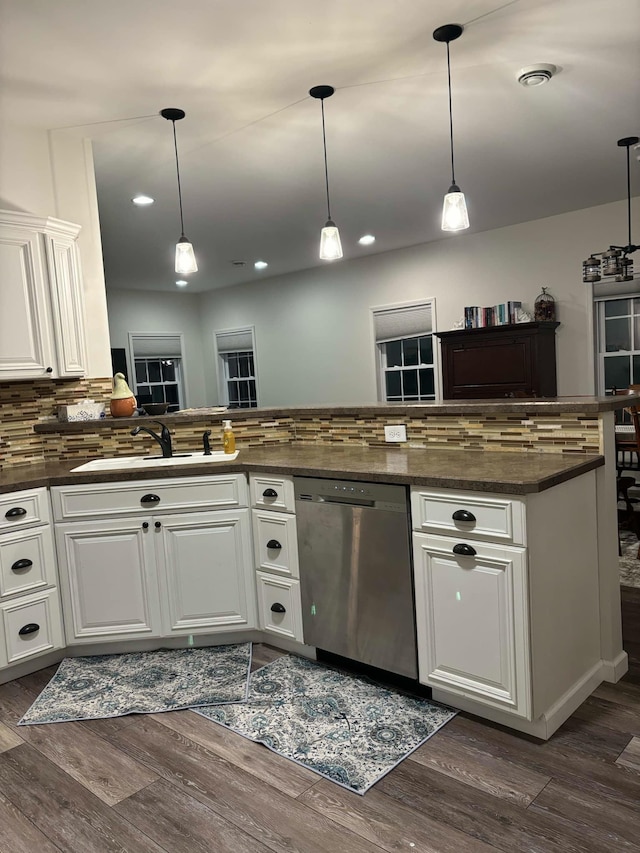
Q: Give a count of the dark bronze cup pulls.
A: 9